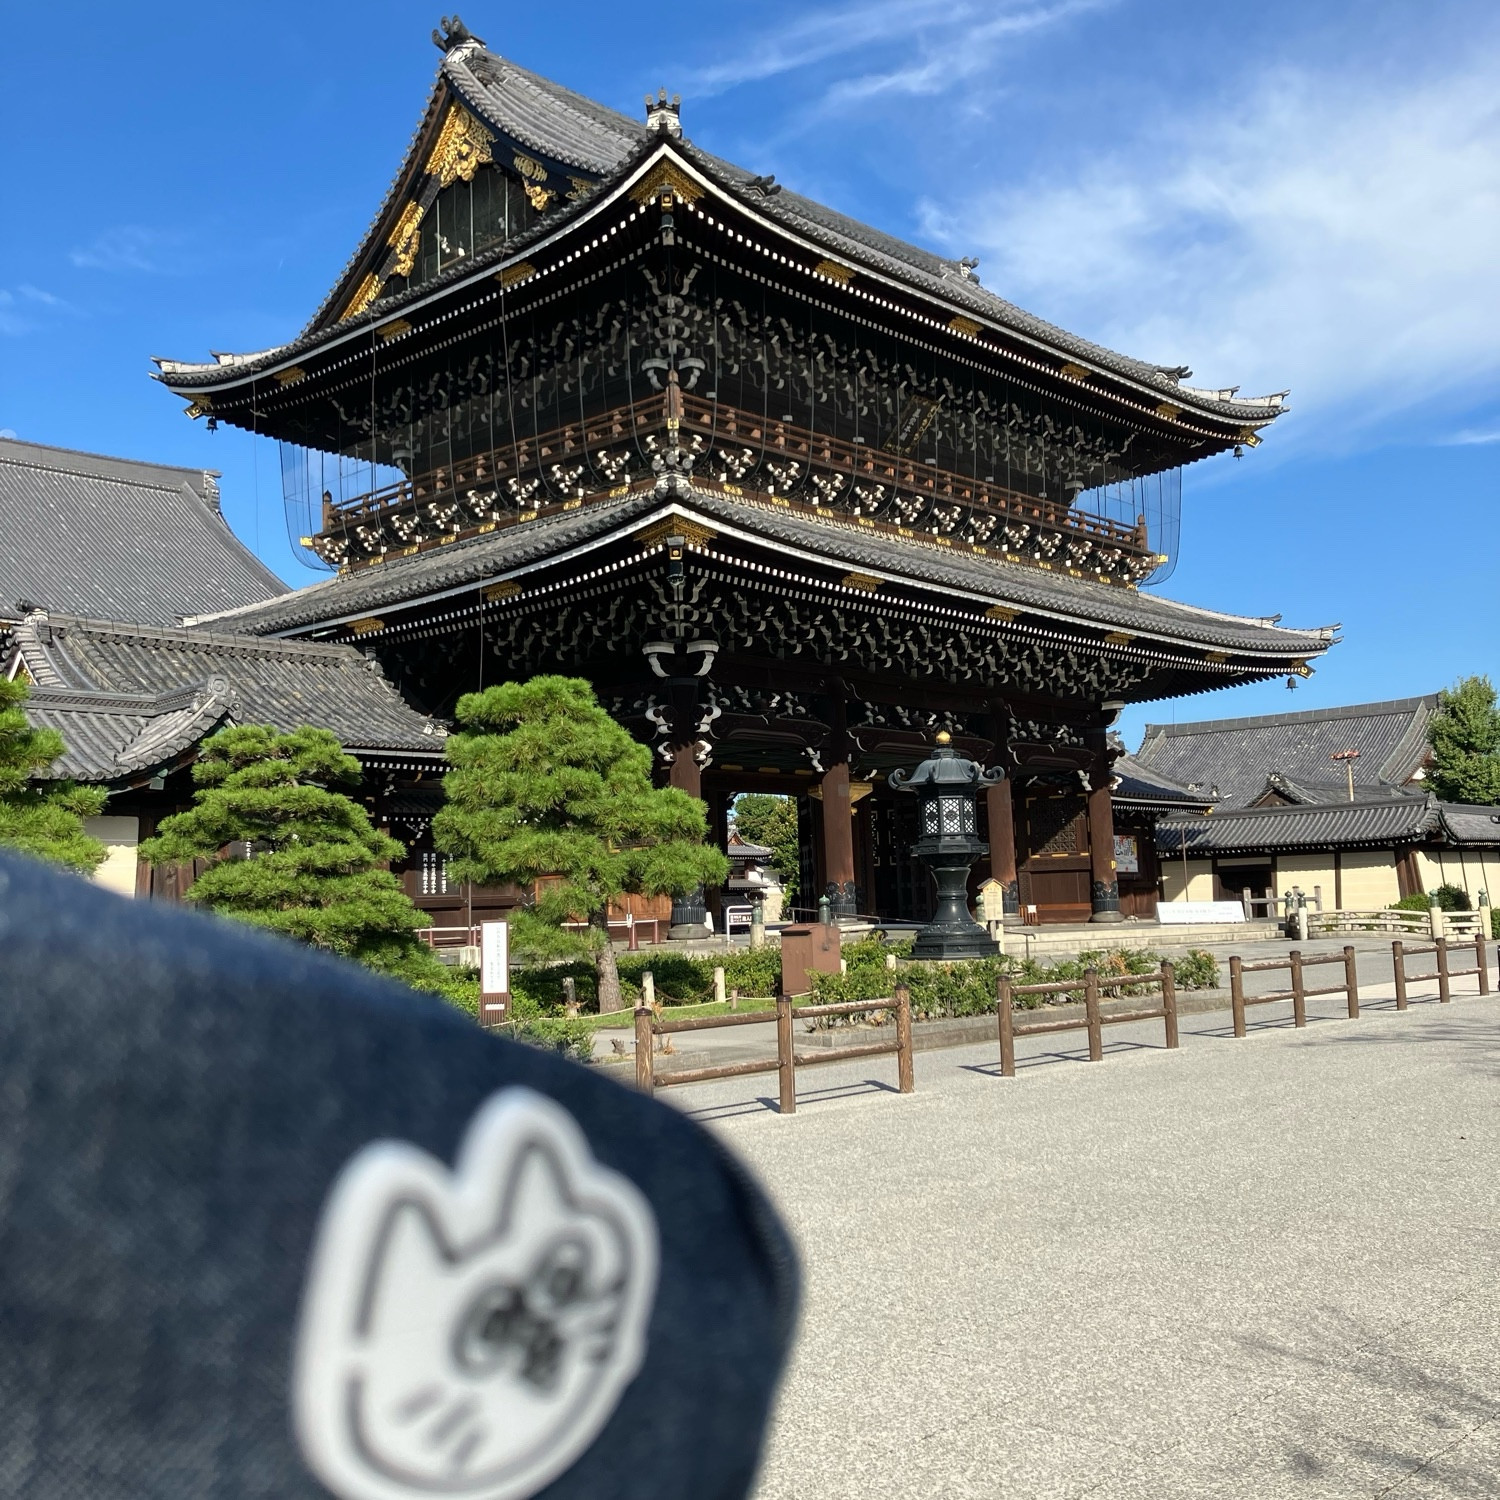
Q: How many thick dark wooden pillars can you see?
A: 4